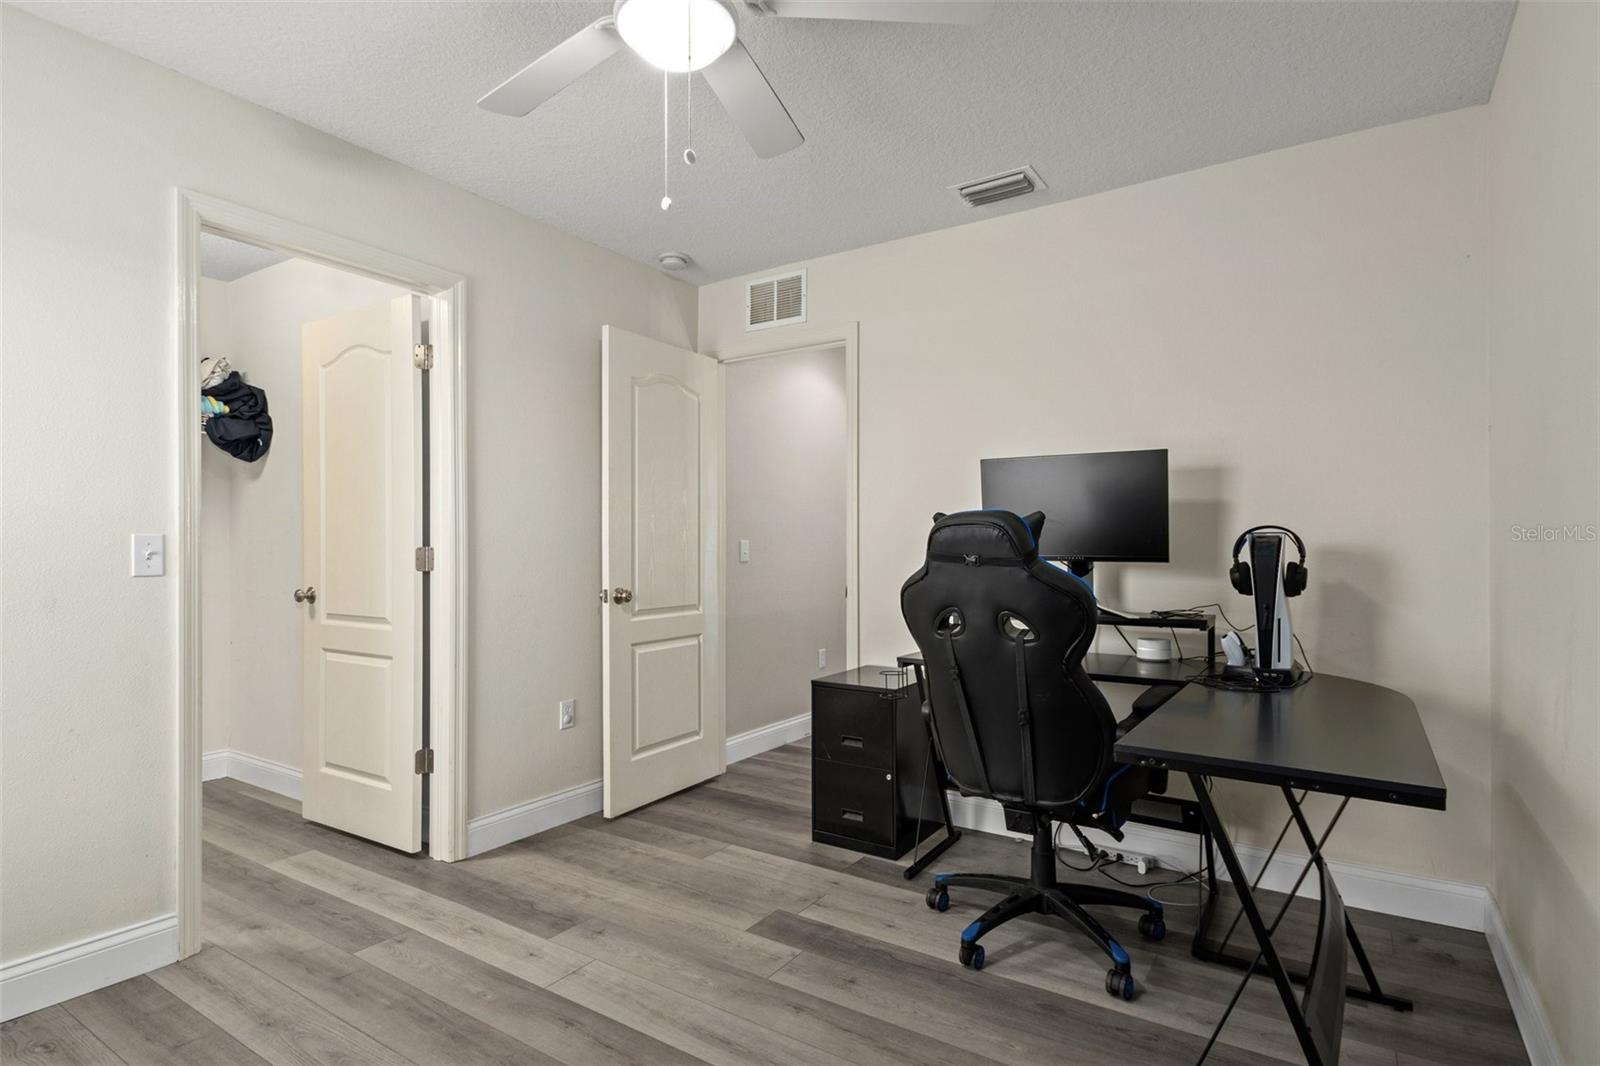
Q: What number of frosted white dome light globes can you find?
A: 1